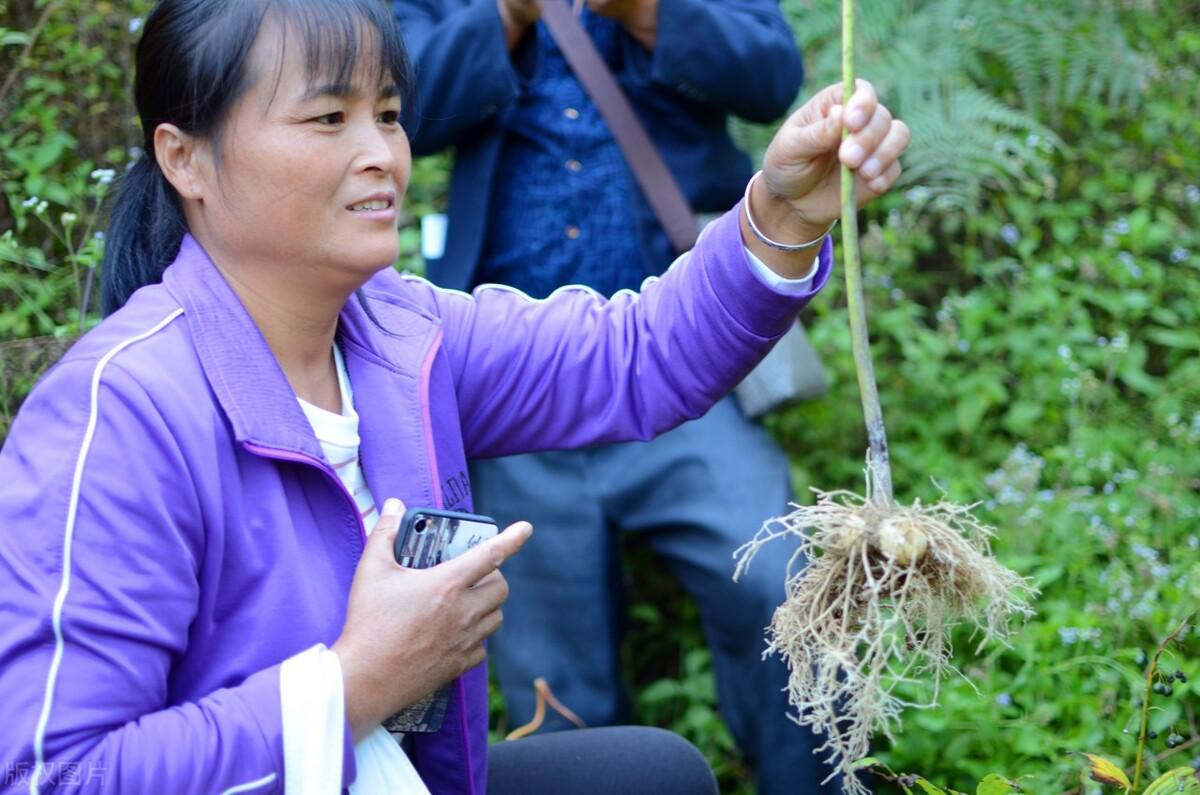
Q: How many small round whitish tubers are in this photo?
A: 2